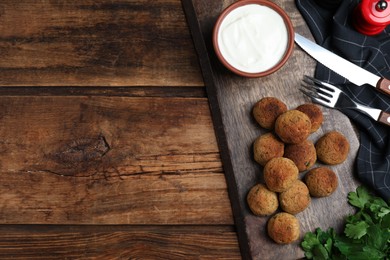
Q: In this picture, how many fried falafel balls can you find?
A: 11